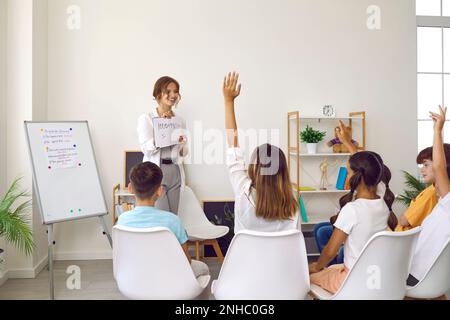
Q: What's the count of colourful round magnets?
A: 8